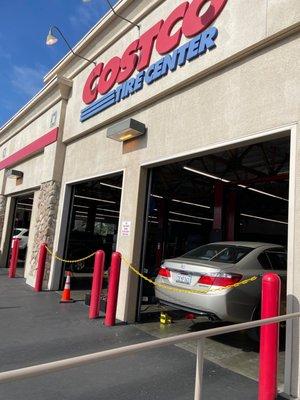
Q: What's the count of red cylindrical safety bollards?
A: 5